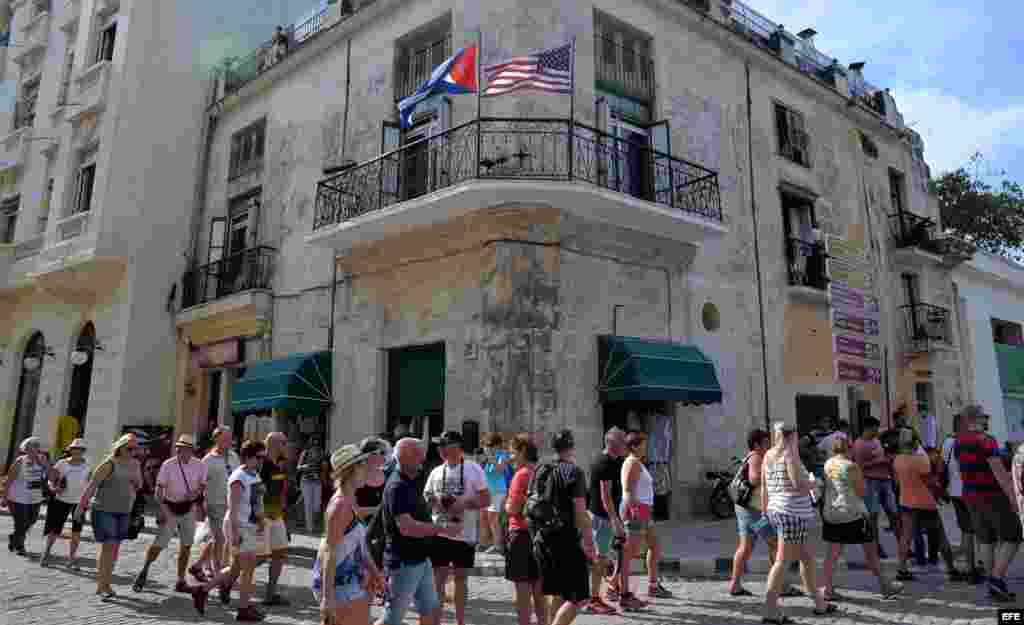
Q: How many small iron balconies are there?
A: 4